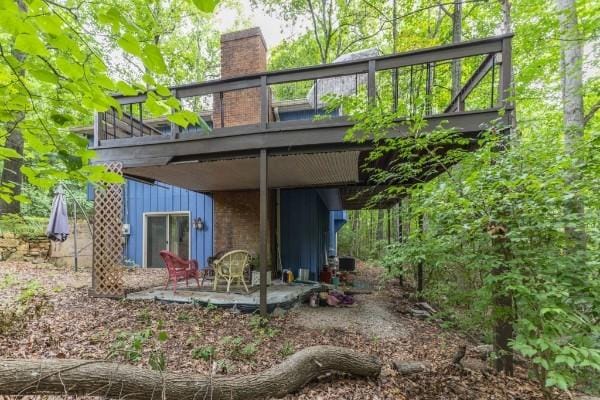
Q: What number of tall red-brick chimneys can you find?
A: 1